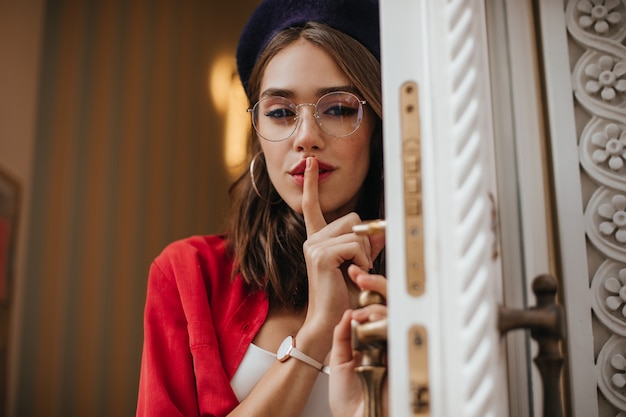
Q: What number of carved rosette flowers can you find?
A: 6